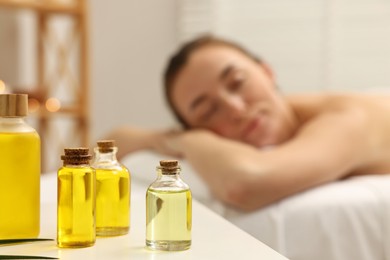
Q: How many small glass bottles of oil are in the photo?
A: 3